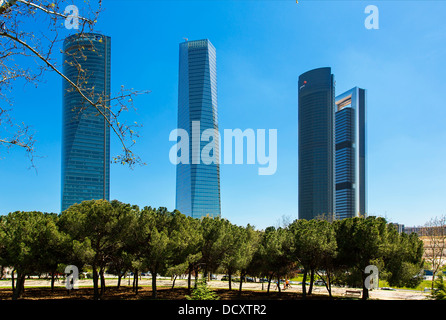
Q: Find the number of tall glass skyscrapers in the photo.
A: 4